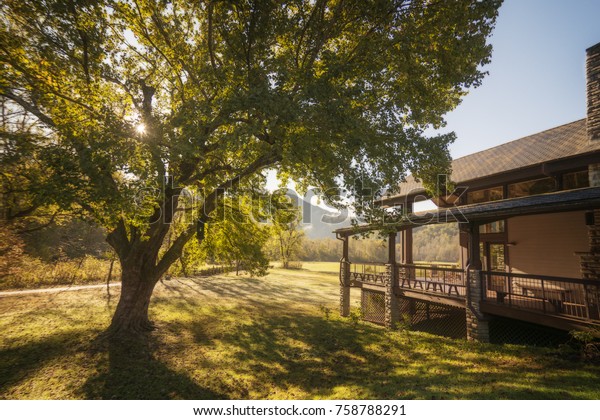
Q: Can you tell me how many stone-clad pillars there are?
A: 3